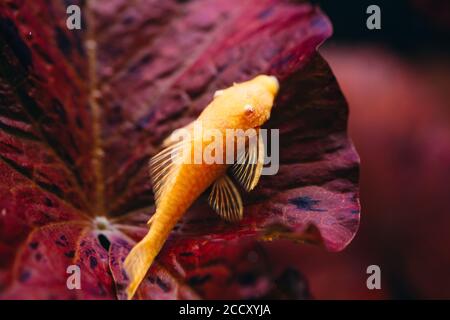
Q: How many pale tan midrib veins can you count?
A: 1